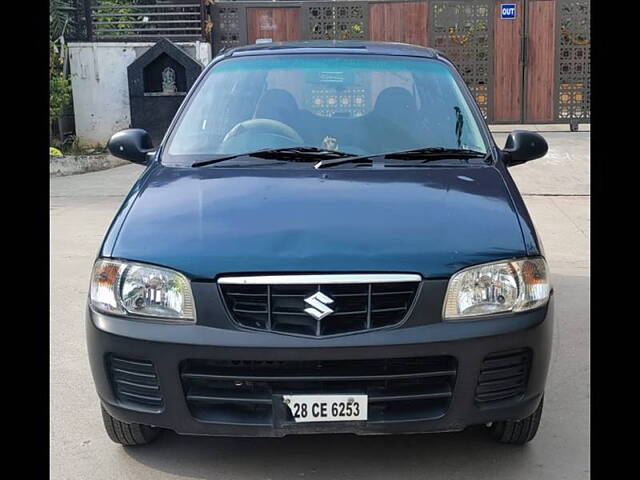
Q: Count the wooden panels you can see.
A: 4